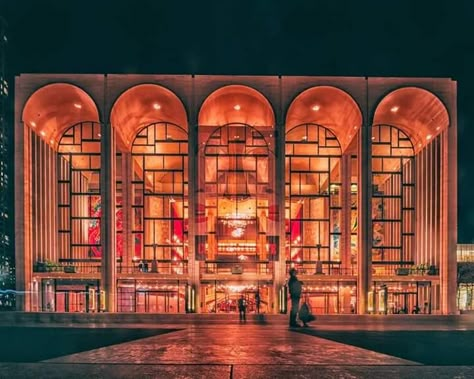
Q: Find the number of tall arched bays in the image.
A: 5